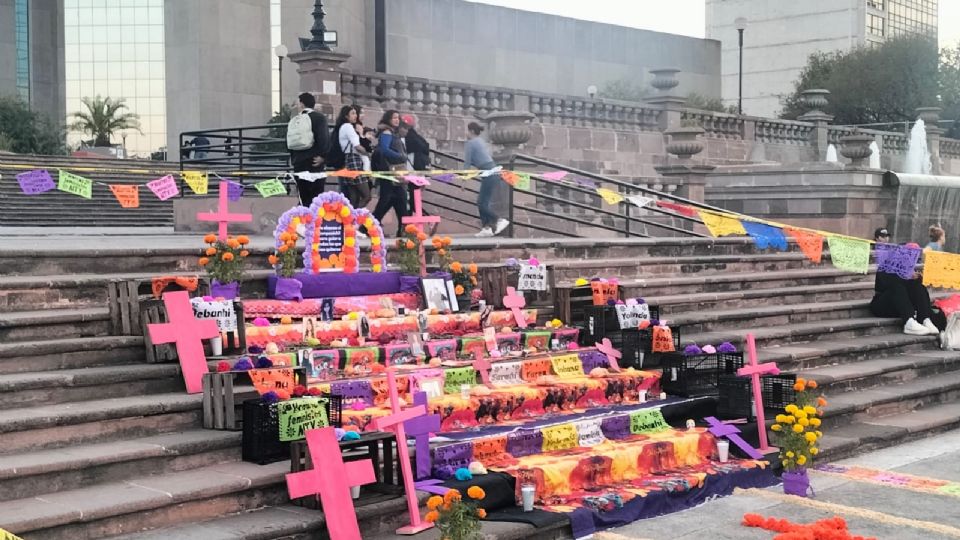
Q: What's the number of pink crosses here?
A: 9